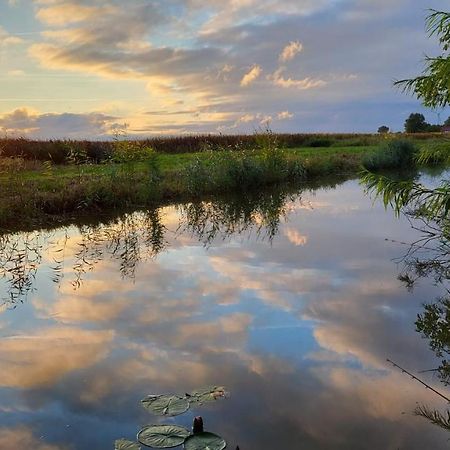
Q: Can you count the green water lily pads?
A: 5